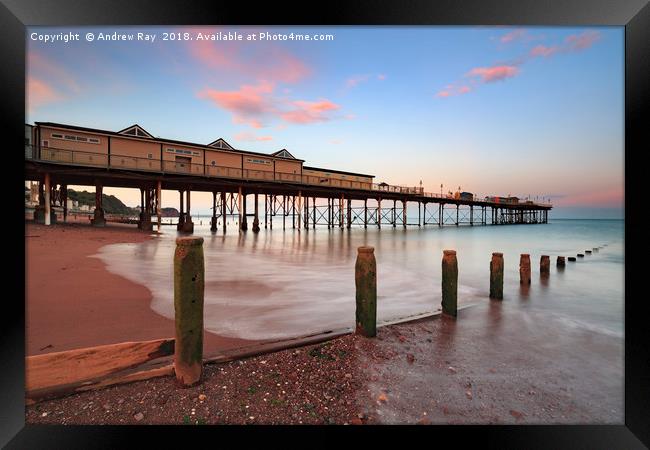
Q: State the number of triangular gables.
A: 3